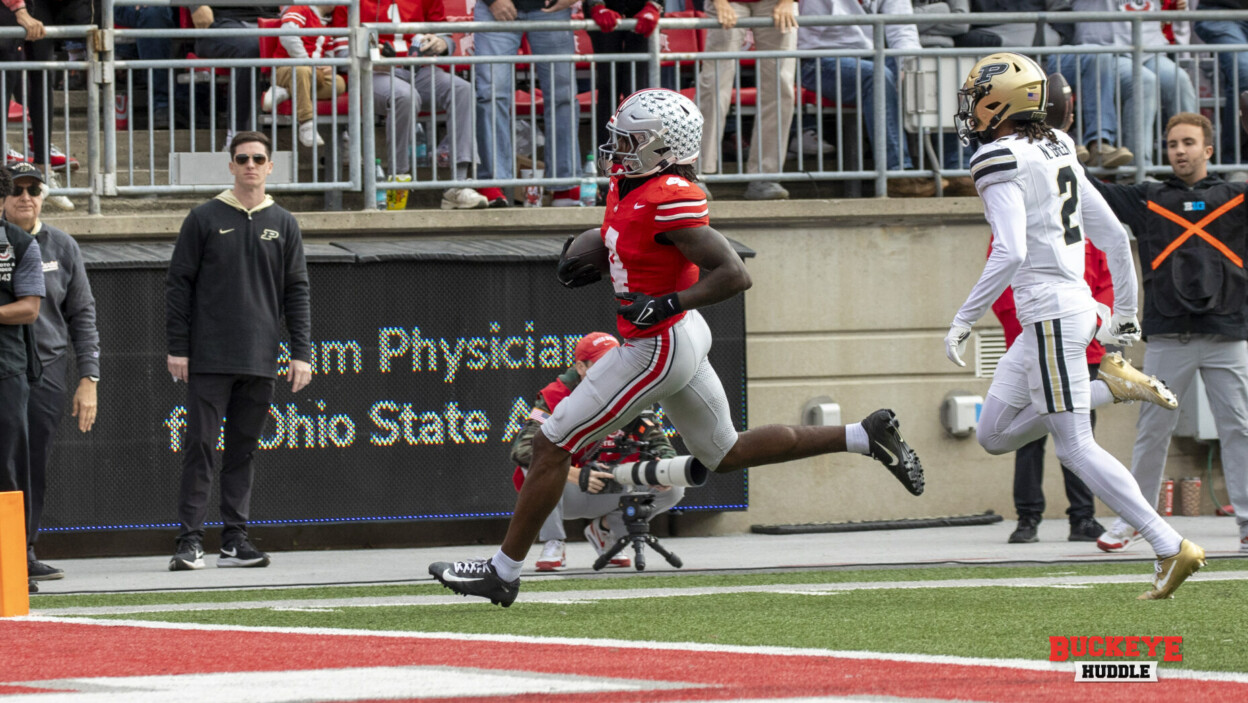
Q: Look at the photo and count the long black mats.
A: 1